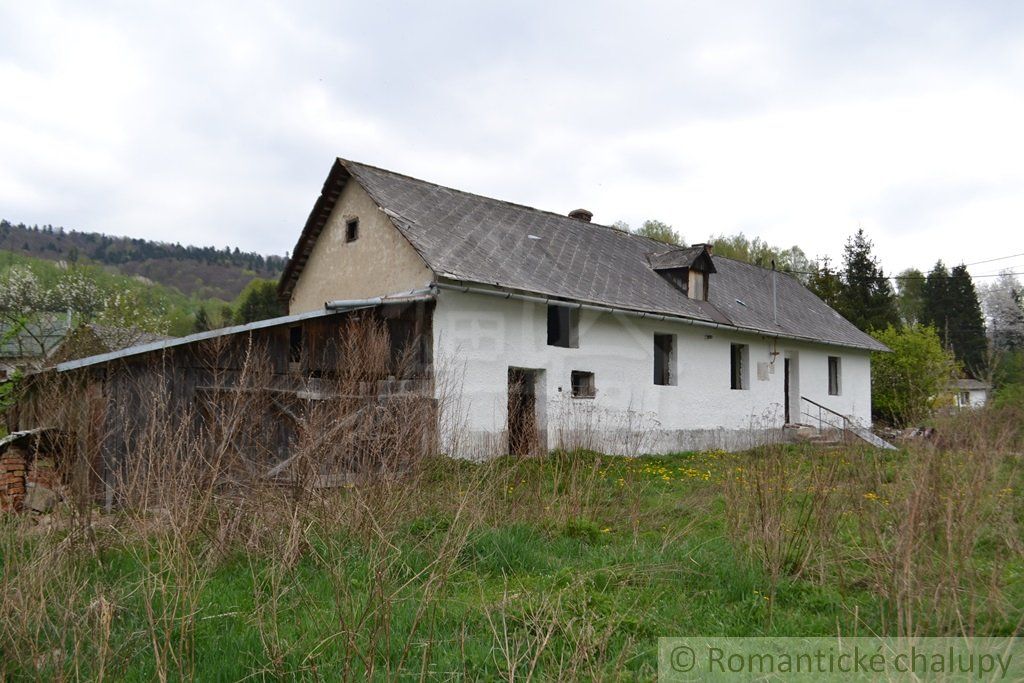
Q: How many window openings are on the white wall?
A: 5